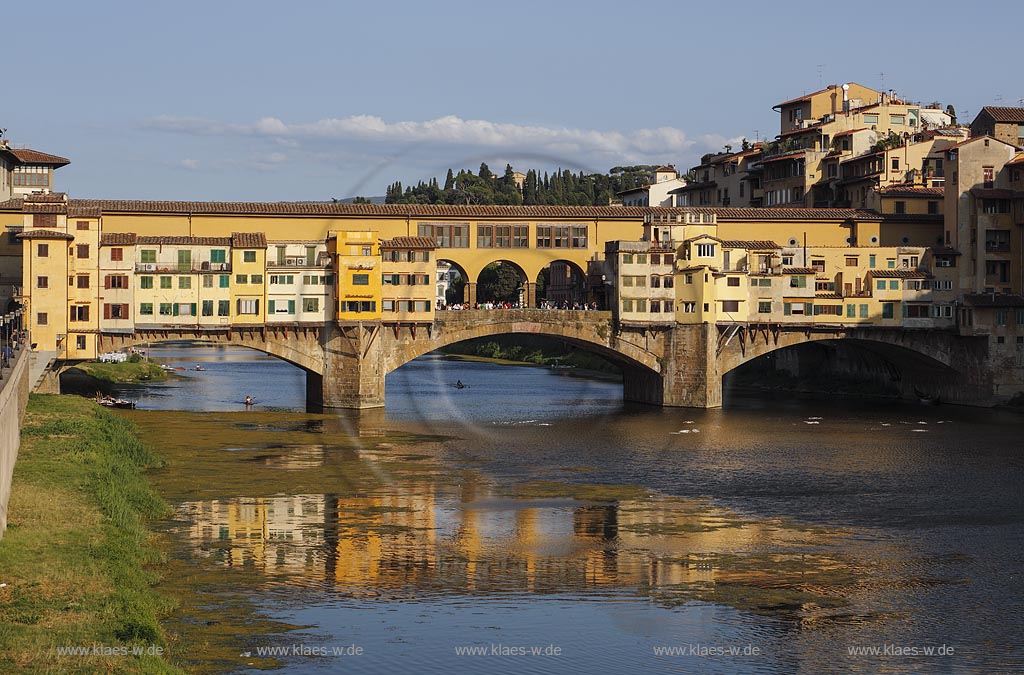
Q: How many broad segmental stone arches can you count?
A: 3